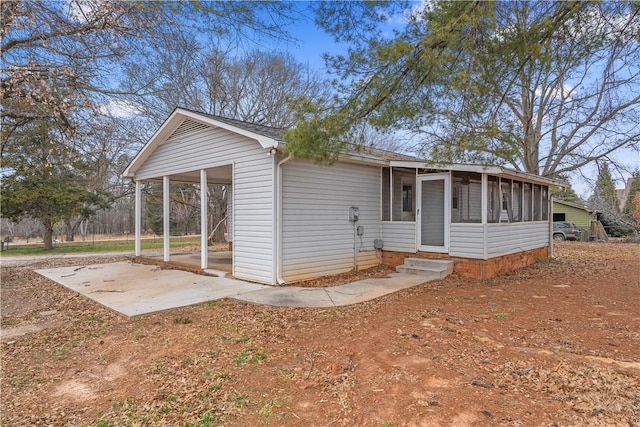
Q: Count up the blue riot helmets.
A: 0